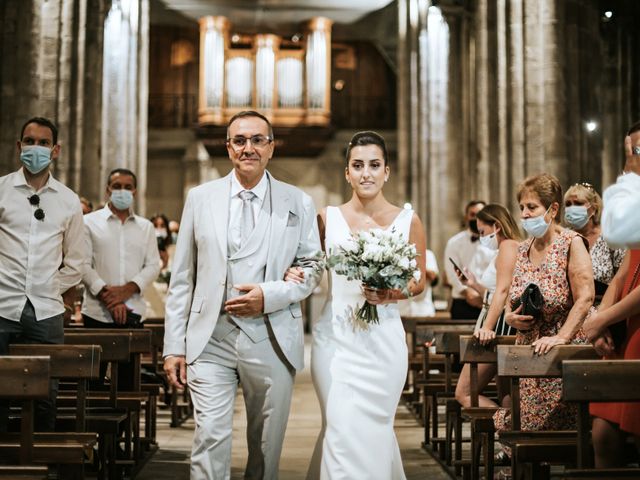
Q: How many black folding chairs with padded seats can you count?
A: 0